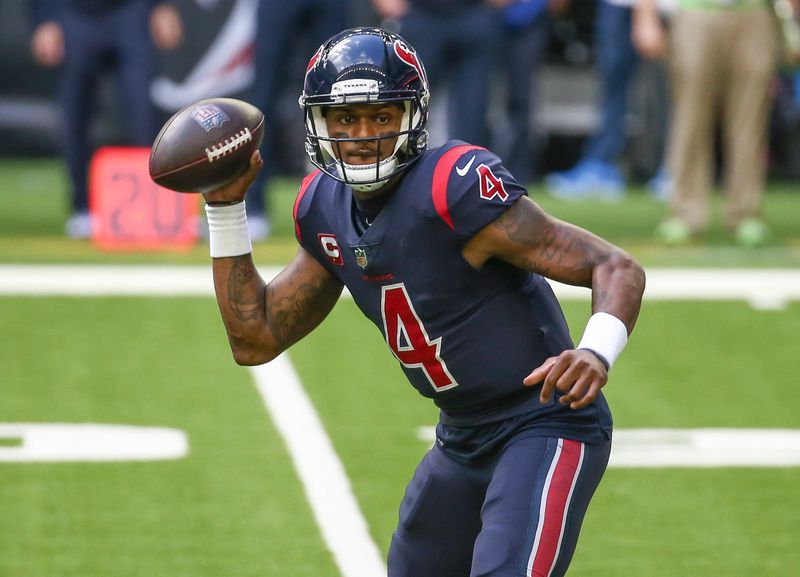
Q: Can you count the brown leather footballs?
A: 1